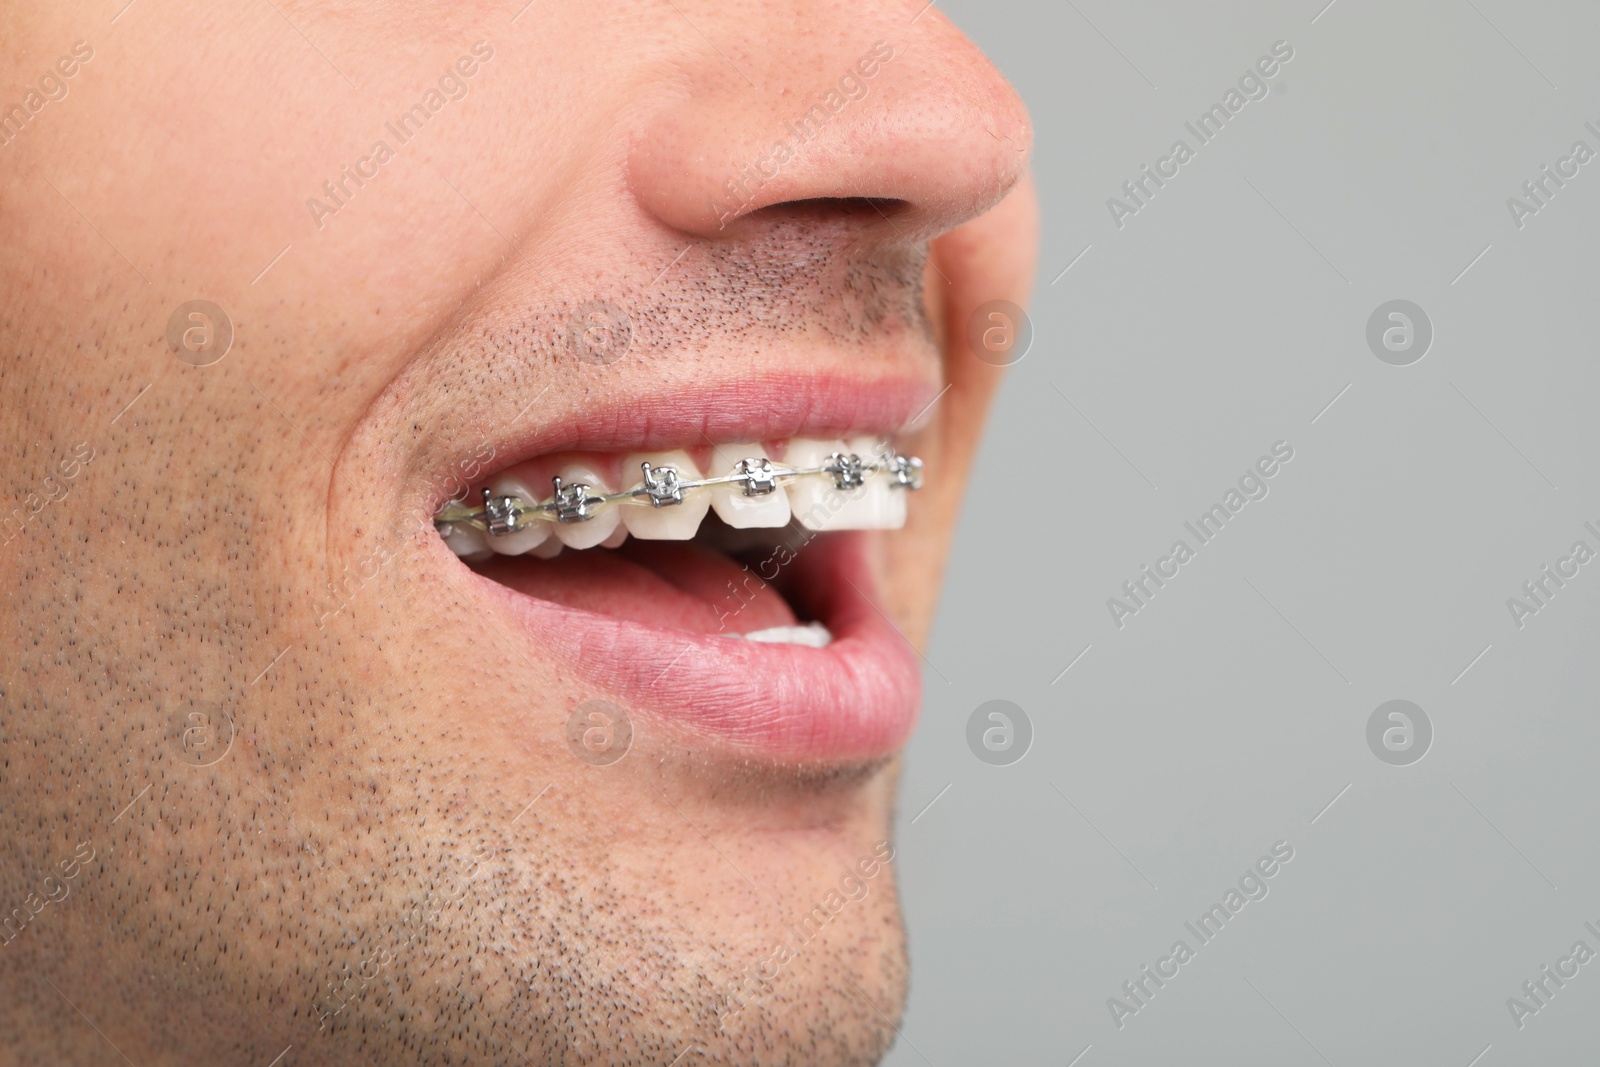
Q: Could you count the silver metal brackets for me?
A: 6